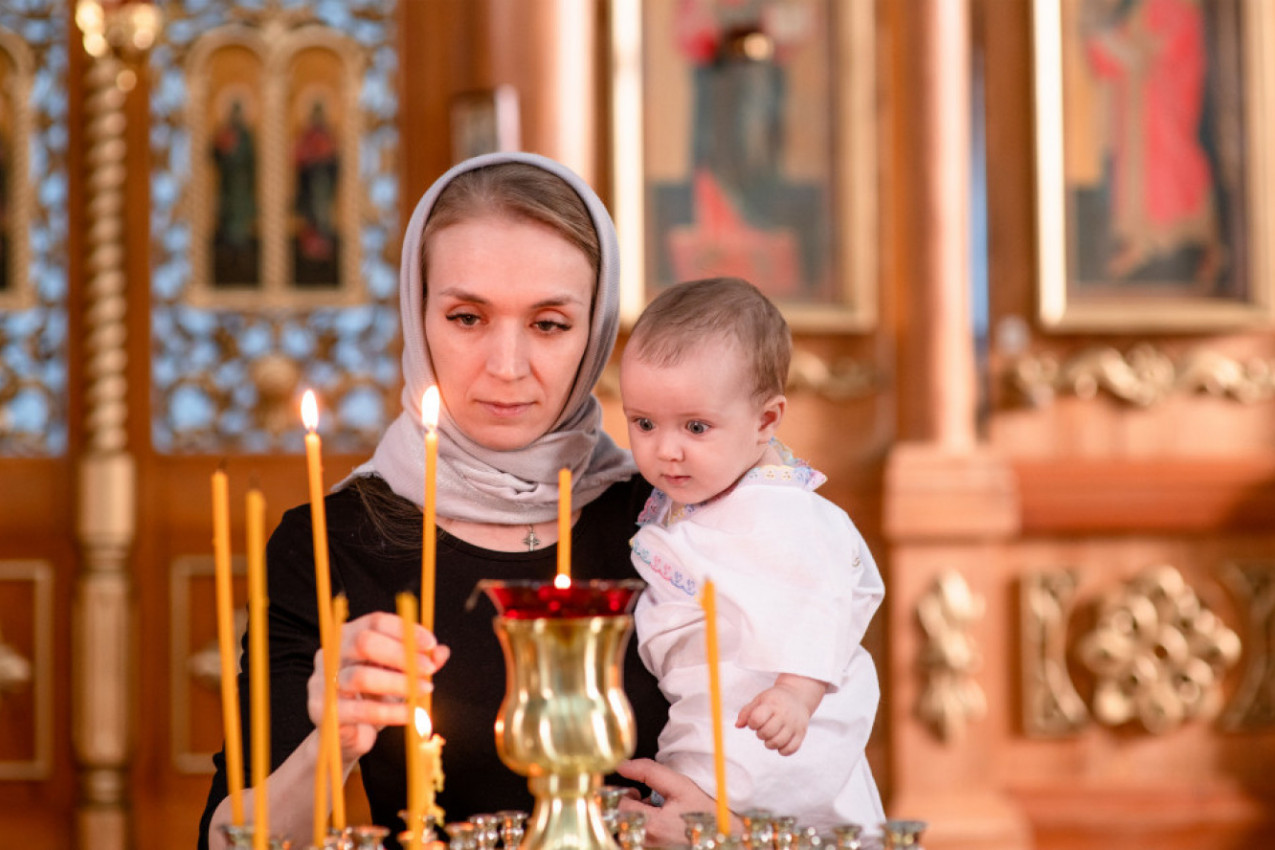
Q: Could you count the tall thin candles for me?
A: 8